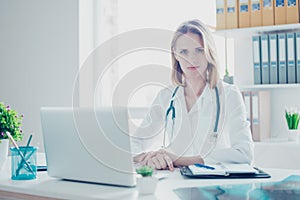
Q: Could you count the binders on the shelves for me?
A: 15